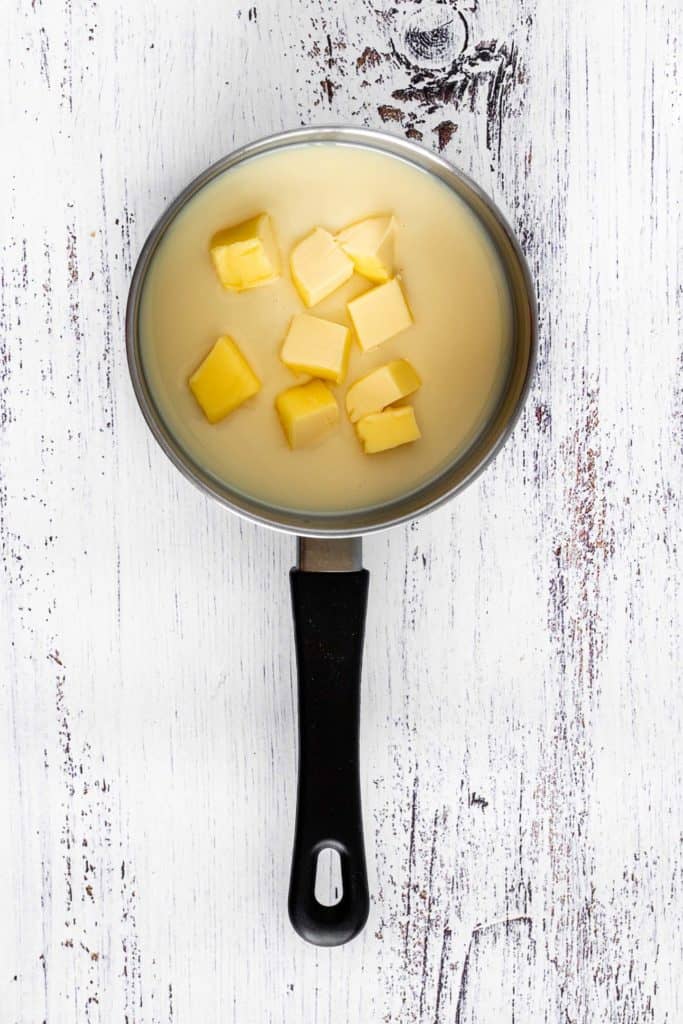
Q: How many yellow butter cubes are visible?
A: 9